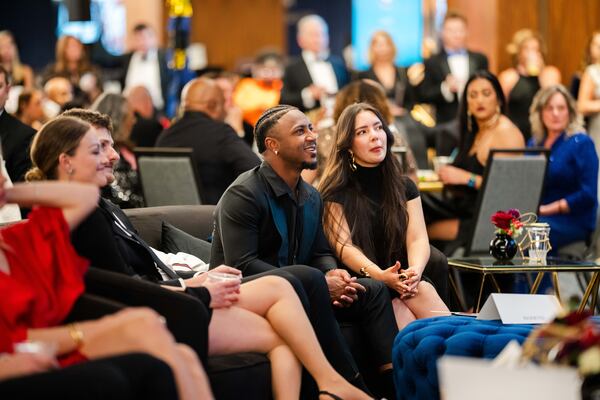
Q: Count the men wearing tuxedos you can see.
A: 3